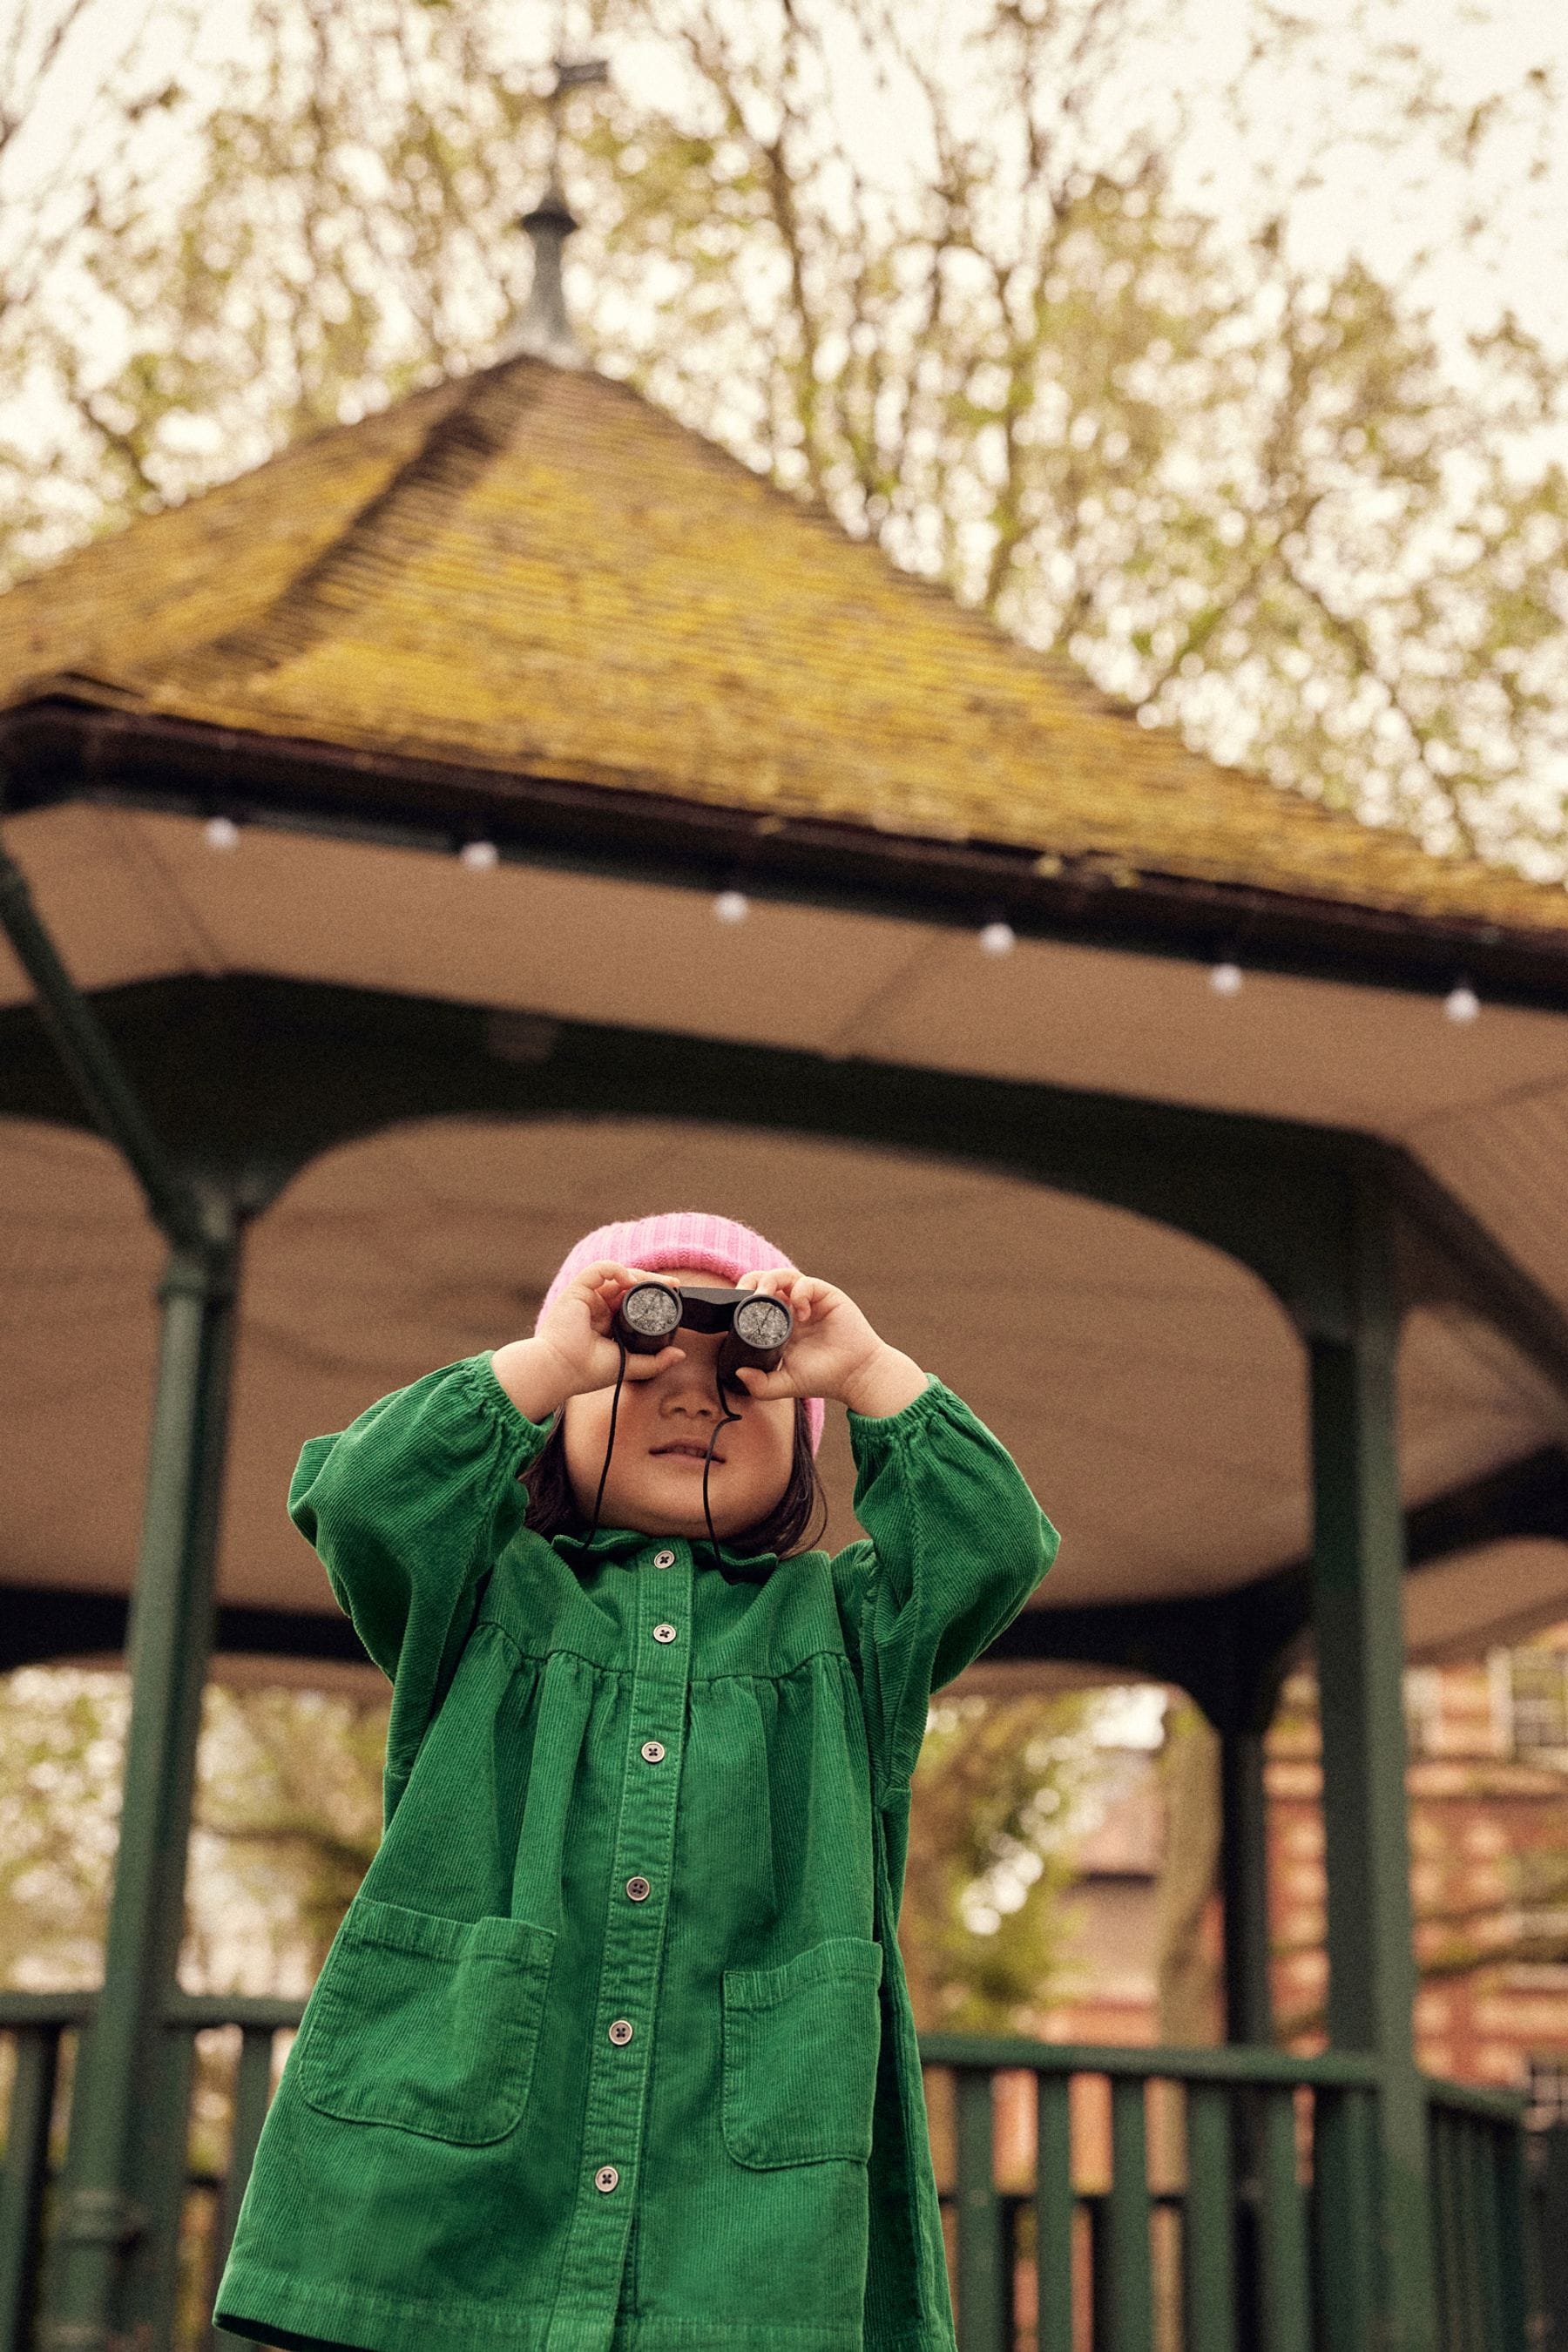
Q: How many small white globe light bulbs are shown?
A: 6